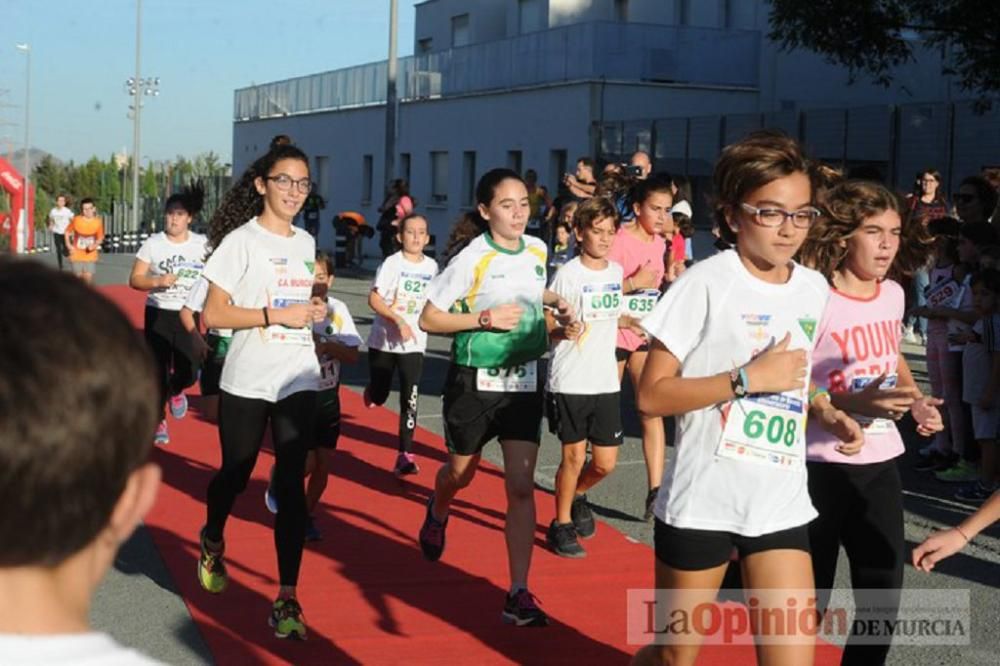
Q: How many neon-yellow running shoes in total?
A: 2